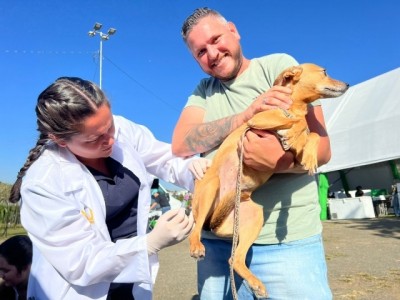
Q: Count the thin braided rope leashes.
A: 1